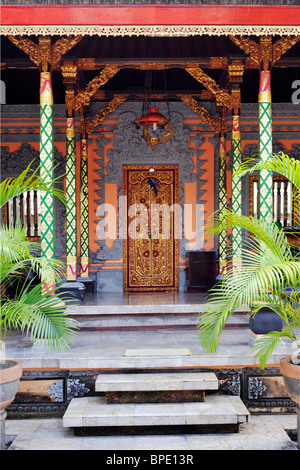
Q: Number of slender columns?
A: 6